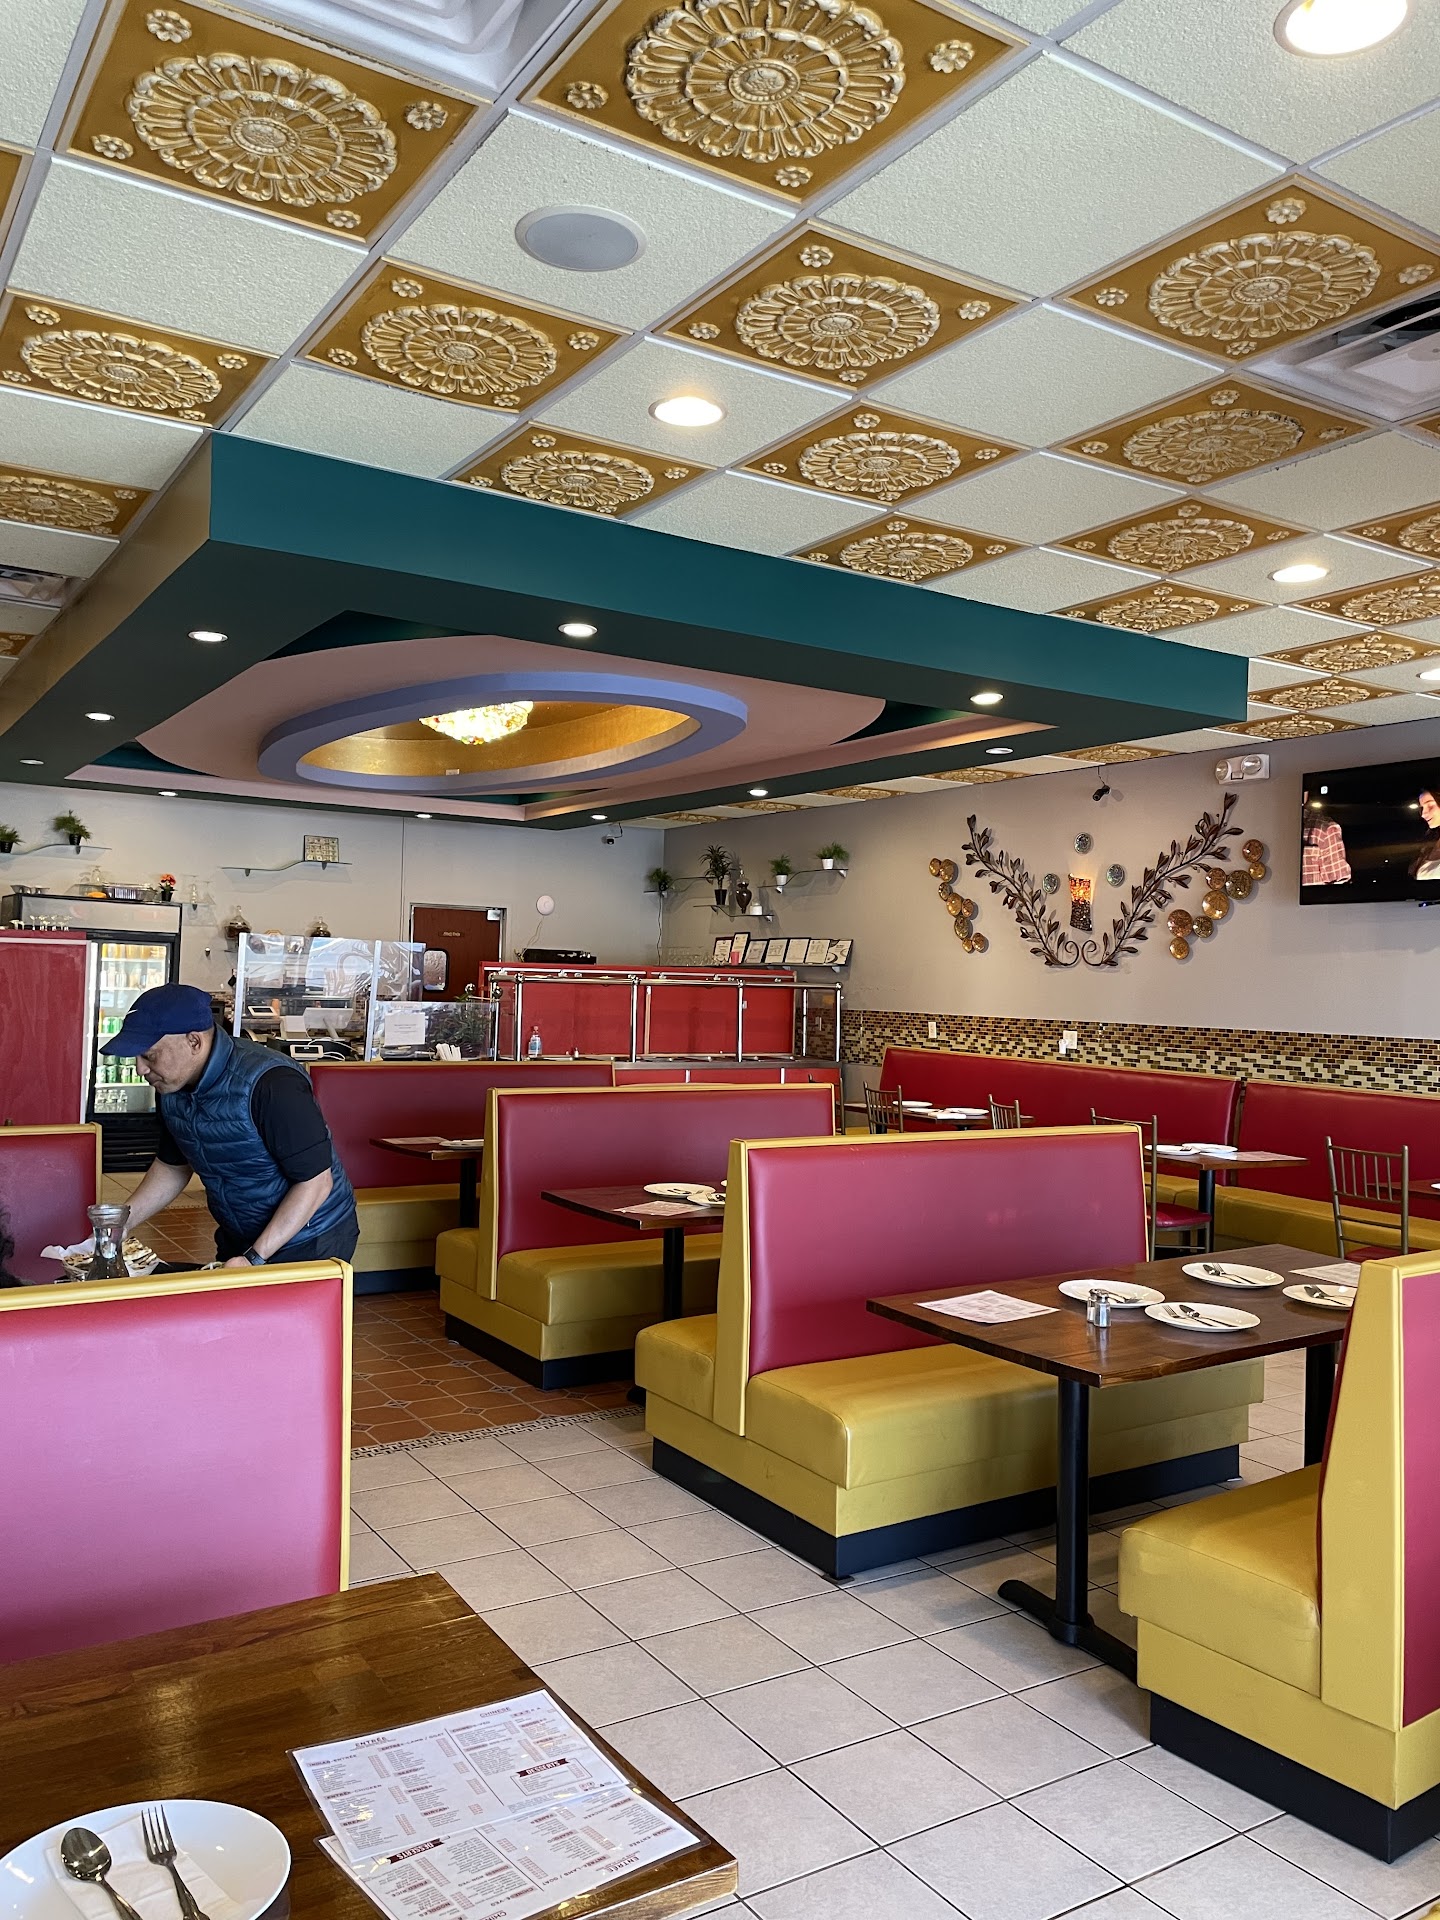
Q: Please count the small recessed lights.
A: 10